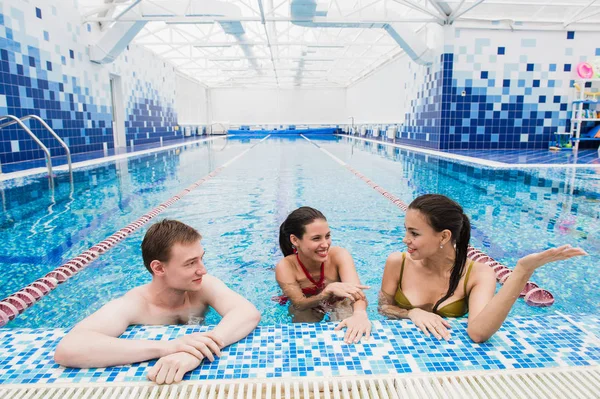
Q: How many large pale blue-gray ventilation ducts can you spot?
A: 2